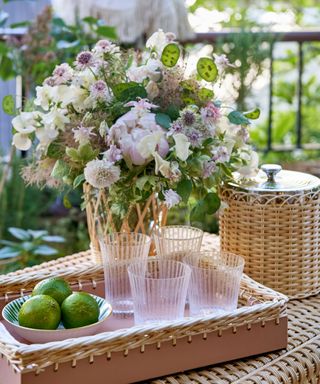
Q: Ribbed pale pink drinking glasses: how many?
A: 4